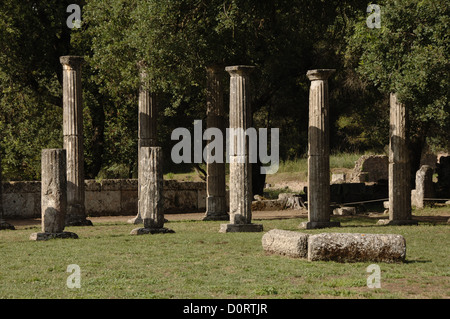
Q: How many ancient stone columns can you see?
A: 8